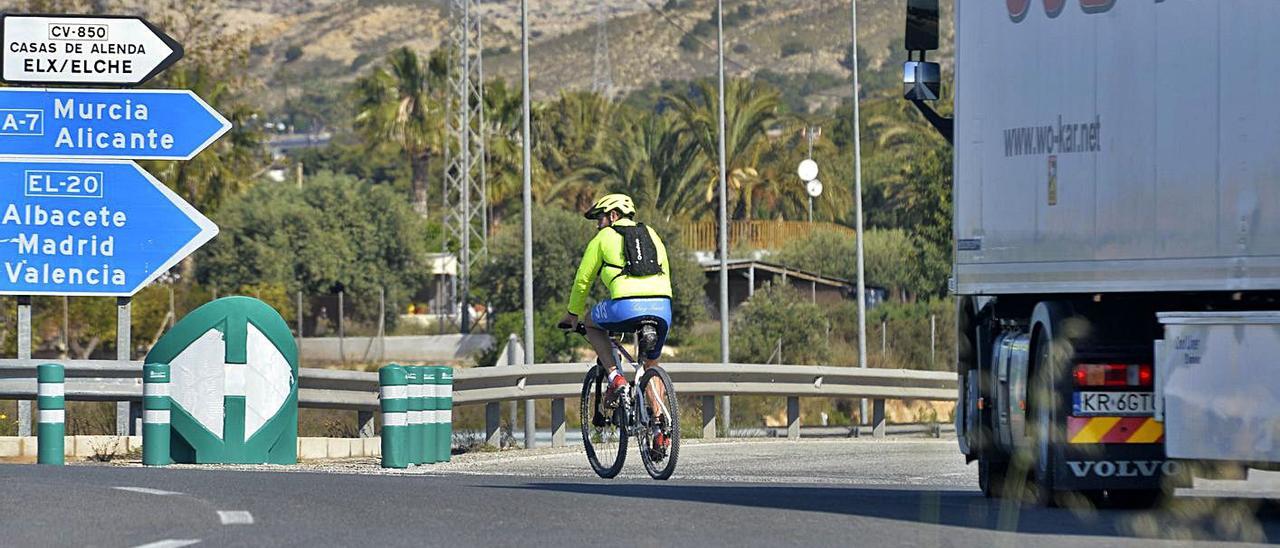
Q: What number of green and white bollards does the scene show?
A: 6